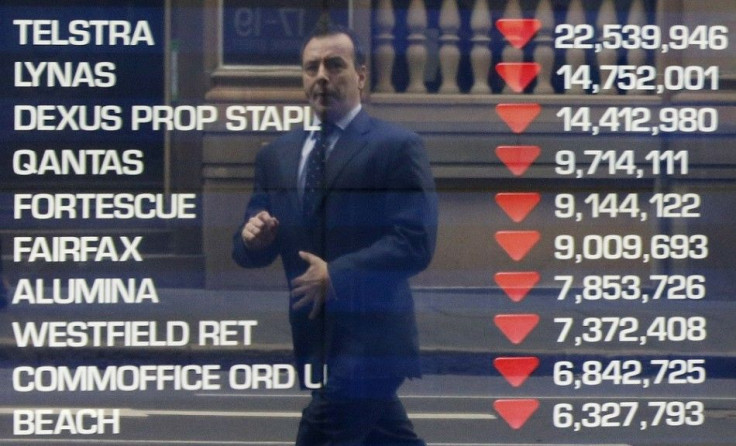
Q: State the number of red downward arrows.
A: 10